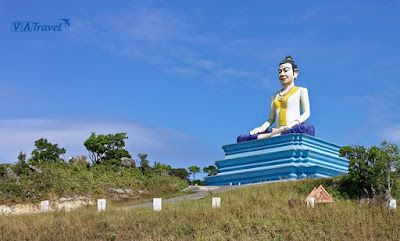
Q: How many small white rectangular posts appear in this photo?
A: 6